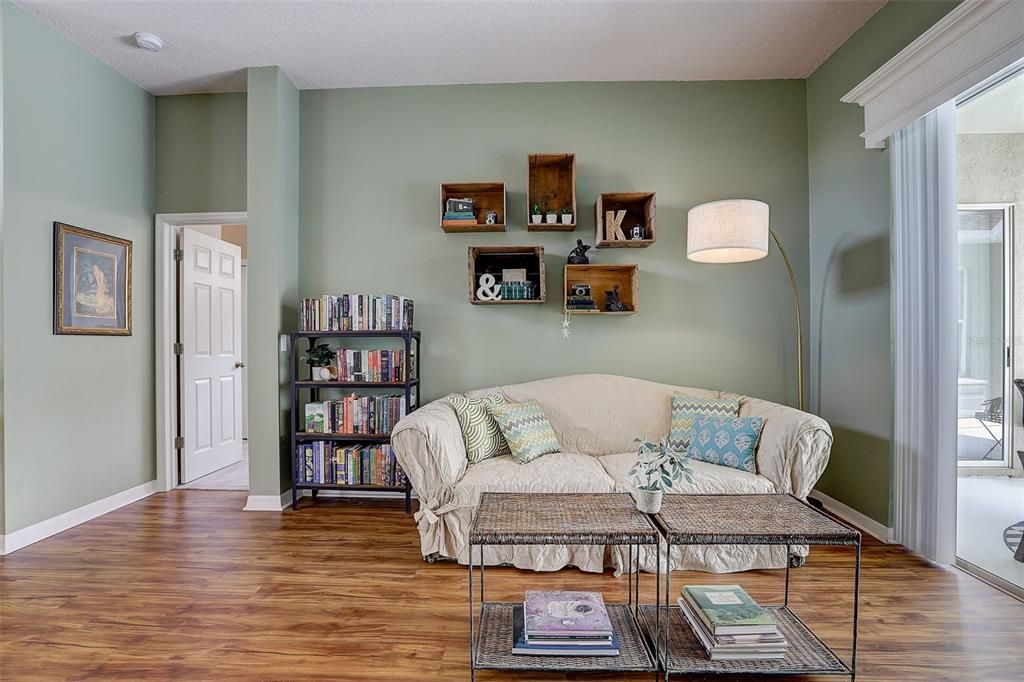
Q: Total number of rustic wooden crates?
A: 5